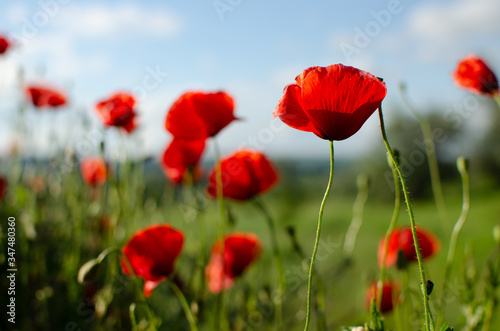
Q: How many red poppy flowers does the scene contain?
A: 14